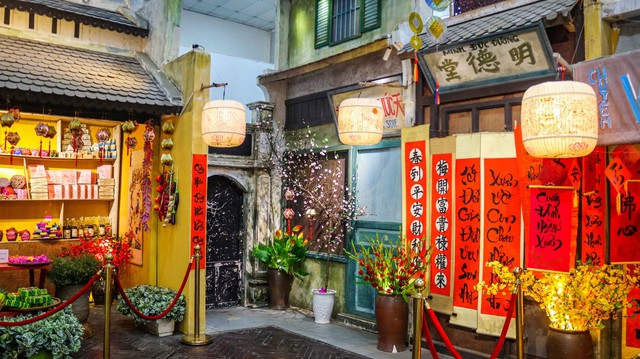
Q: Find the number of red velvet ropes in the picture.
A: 4